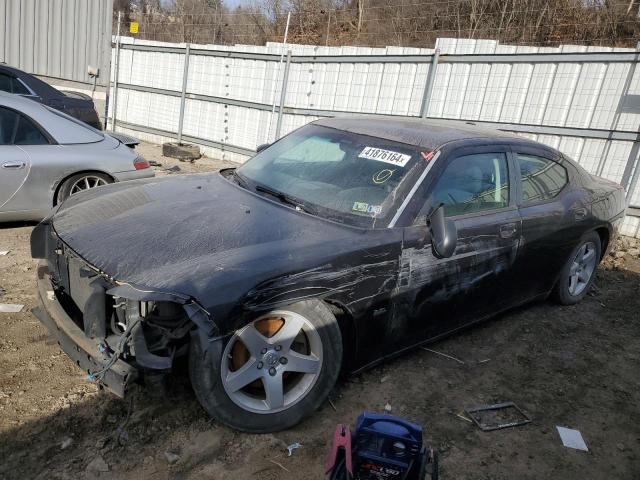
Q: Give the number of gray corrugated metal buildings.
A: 1